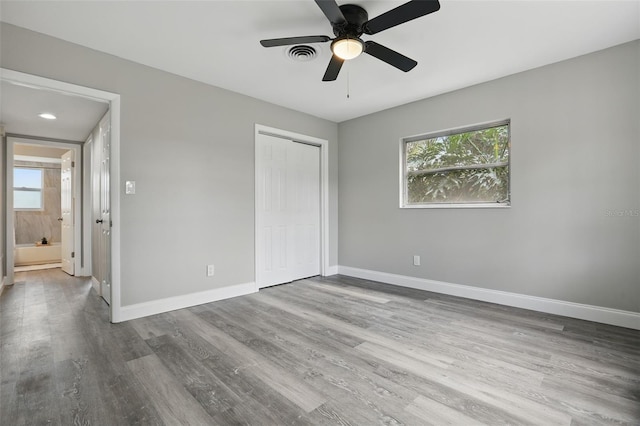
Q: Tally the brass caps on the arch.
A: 0